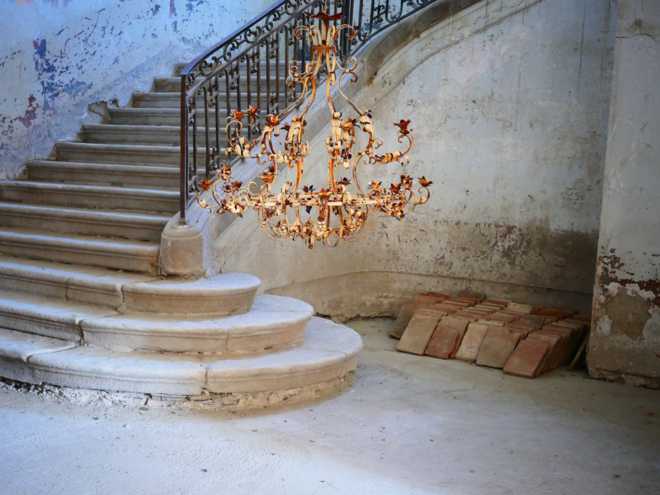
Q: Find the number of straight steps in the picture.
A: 10